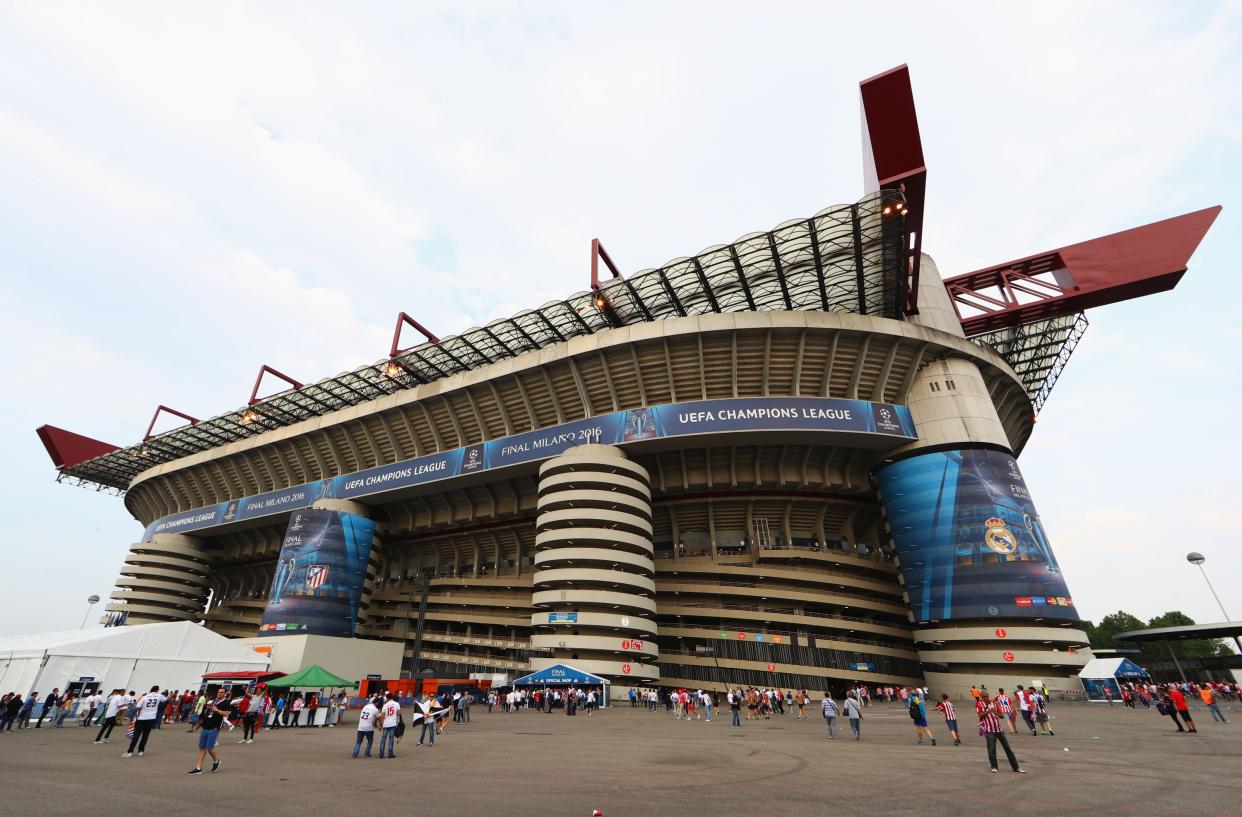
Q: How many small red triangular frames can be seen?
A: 4